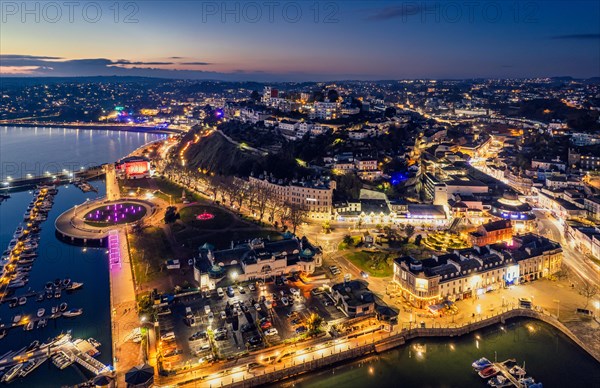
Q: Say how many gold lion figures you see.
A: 0